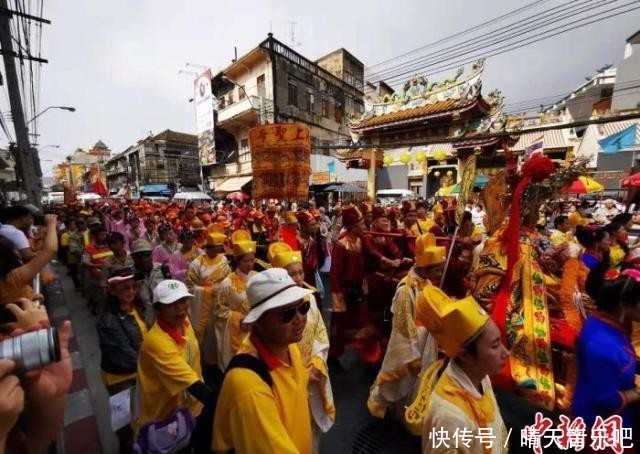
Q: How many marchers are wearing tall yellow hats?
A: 5